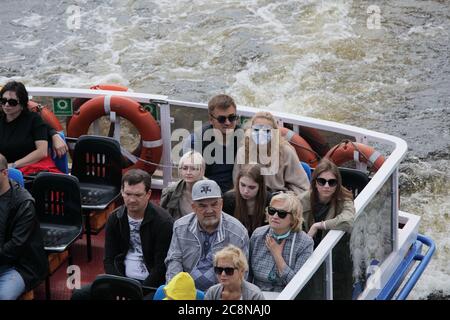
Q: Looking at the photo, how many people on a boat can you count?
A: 12